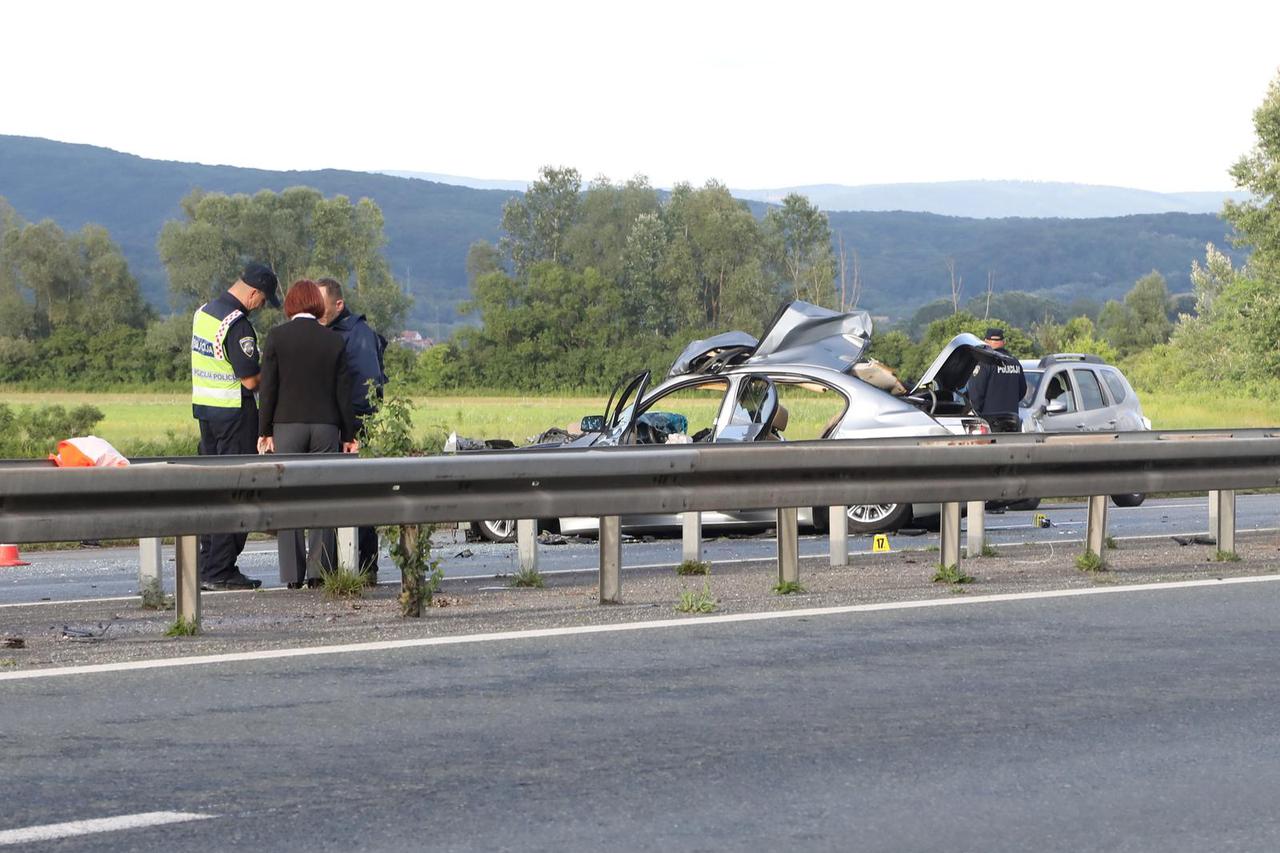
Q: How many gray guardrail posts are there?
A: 14